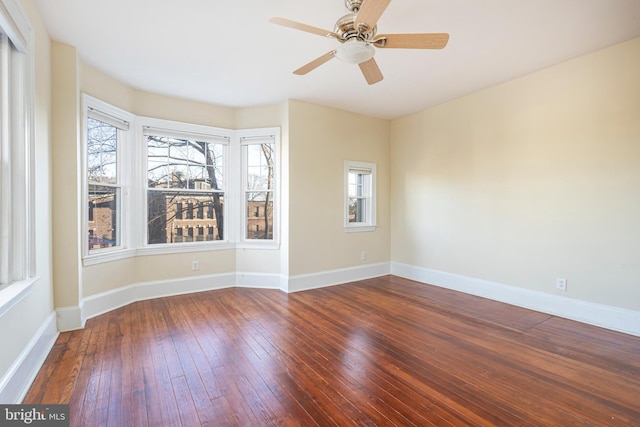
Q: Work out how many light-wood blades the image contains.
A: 5